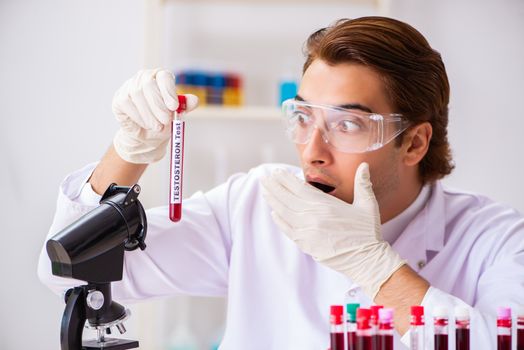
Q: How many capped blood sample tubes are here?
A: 11